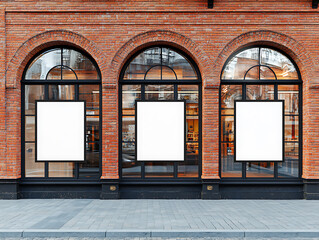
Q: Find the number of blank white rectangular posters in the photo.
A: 3